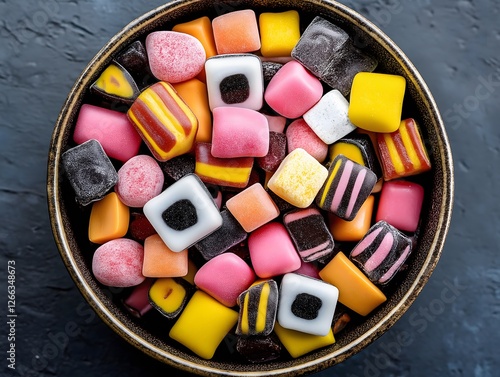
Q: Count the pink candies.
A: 10